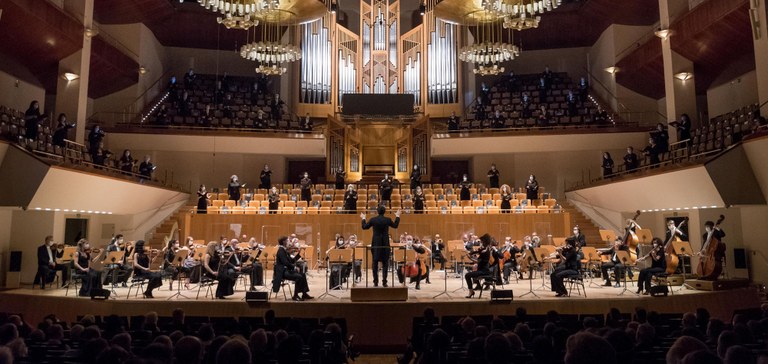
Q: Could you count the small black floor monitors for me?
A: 4